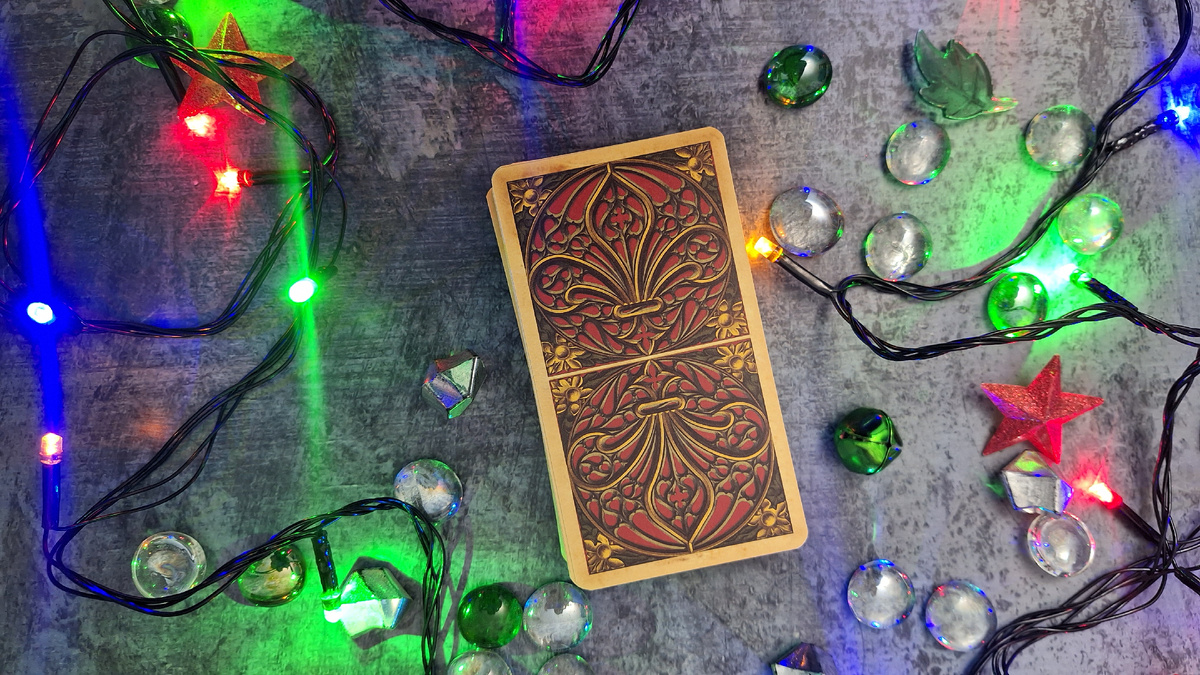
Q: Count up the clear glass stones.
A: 13